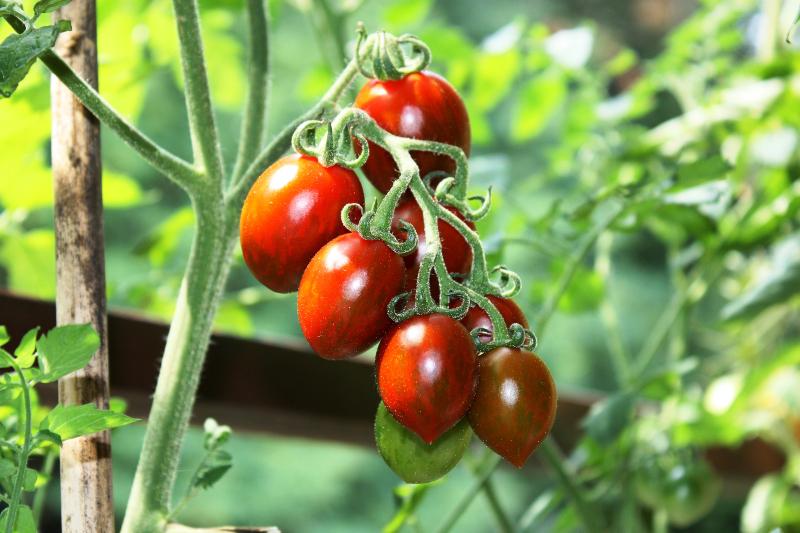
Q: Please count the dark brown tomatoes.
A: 1